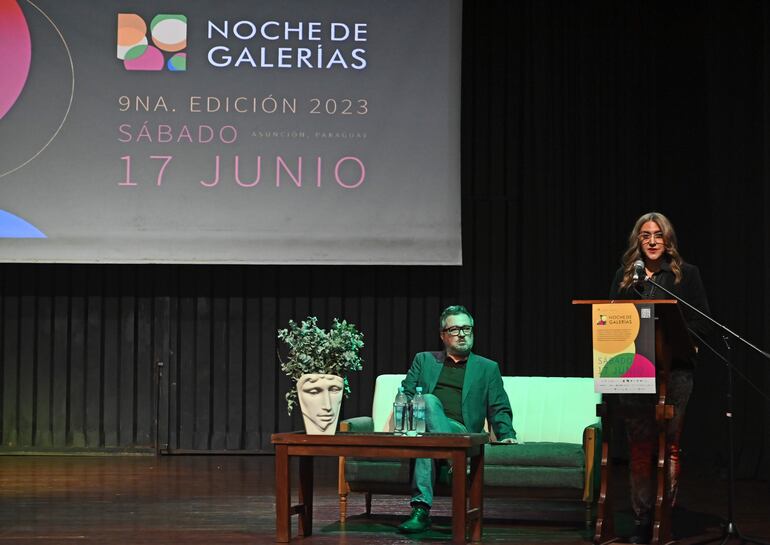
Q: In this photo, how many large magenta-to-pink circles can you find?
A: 1